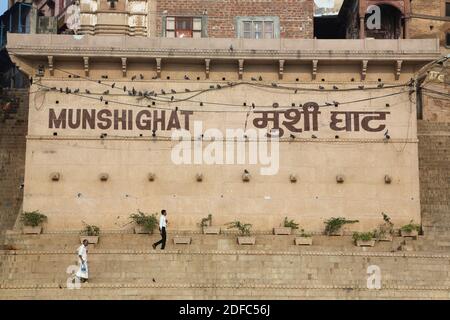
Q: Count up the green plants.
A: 11